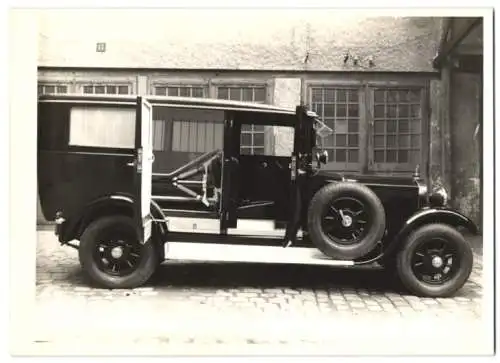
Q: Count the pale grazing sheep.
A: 0